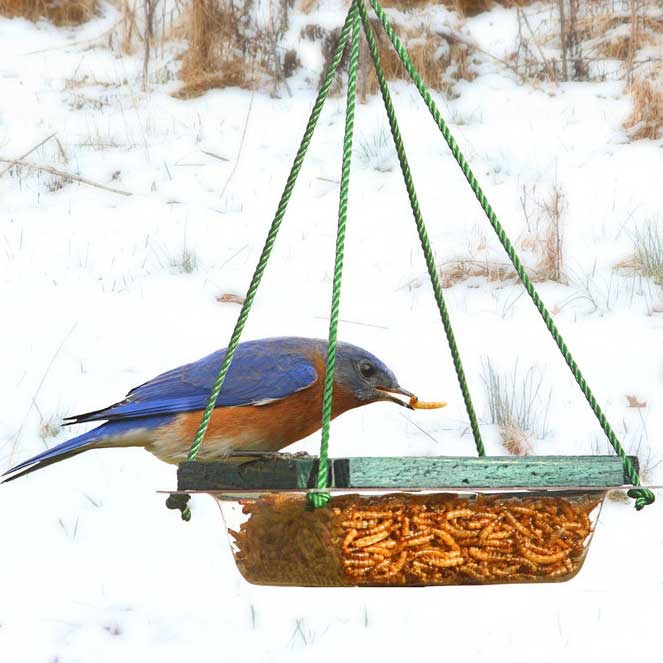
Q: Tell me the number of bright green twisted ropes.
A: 4